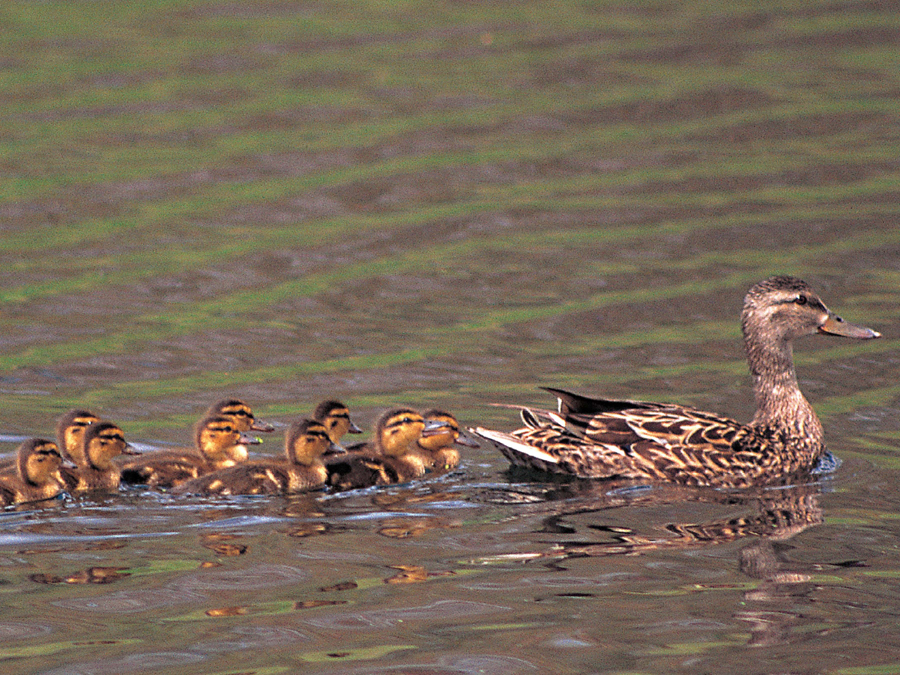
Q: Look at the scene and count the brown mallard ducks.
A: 10